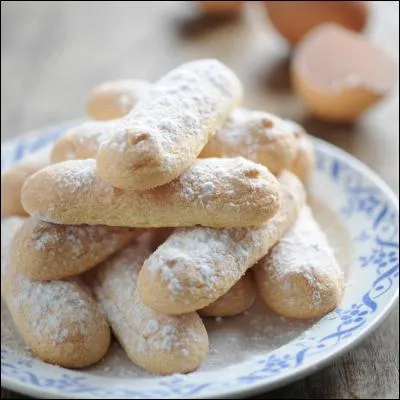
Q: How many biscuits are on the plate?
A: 13